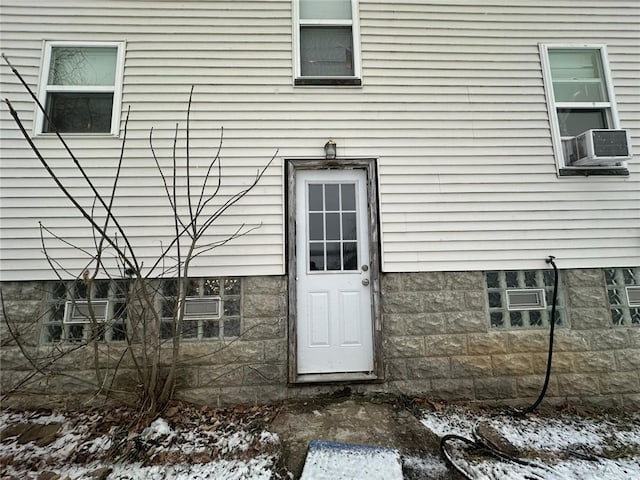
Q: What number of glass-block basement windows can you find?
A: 4